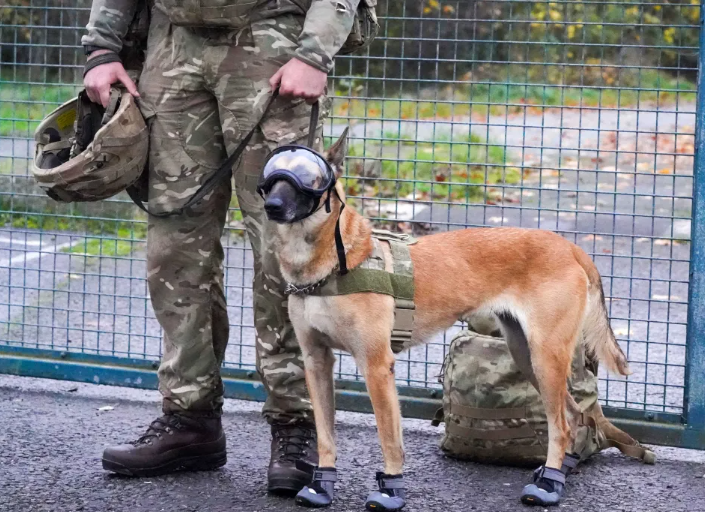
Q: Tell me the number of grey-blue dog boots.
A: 4